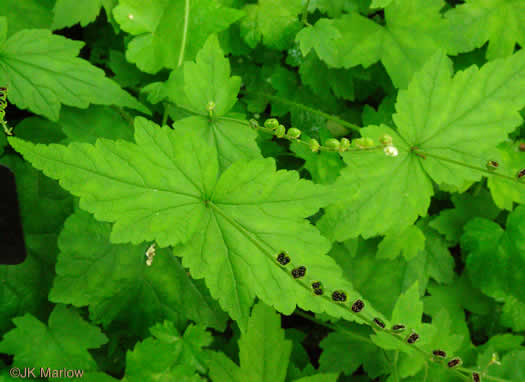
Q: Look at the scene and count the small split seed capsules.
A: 13